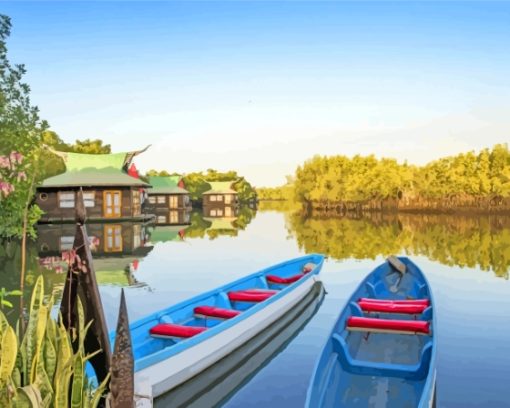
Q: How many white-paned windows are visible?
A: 6